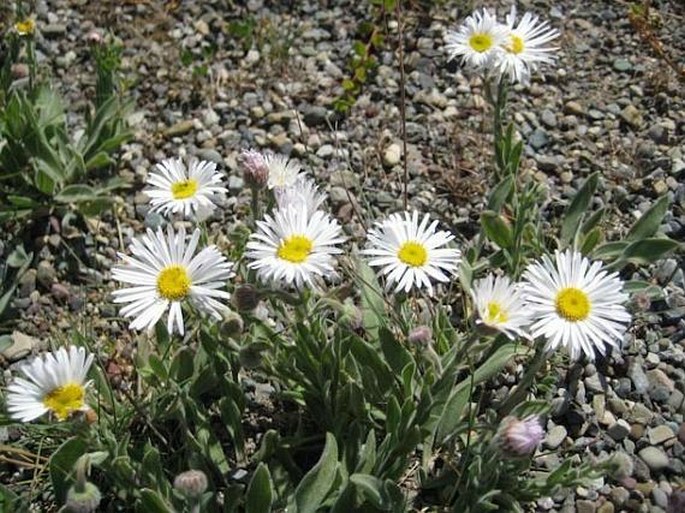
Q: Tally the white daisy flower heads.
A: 11